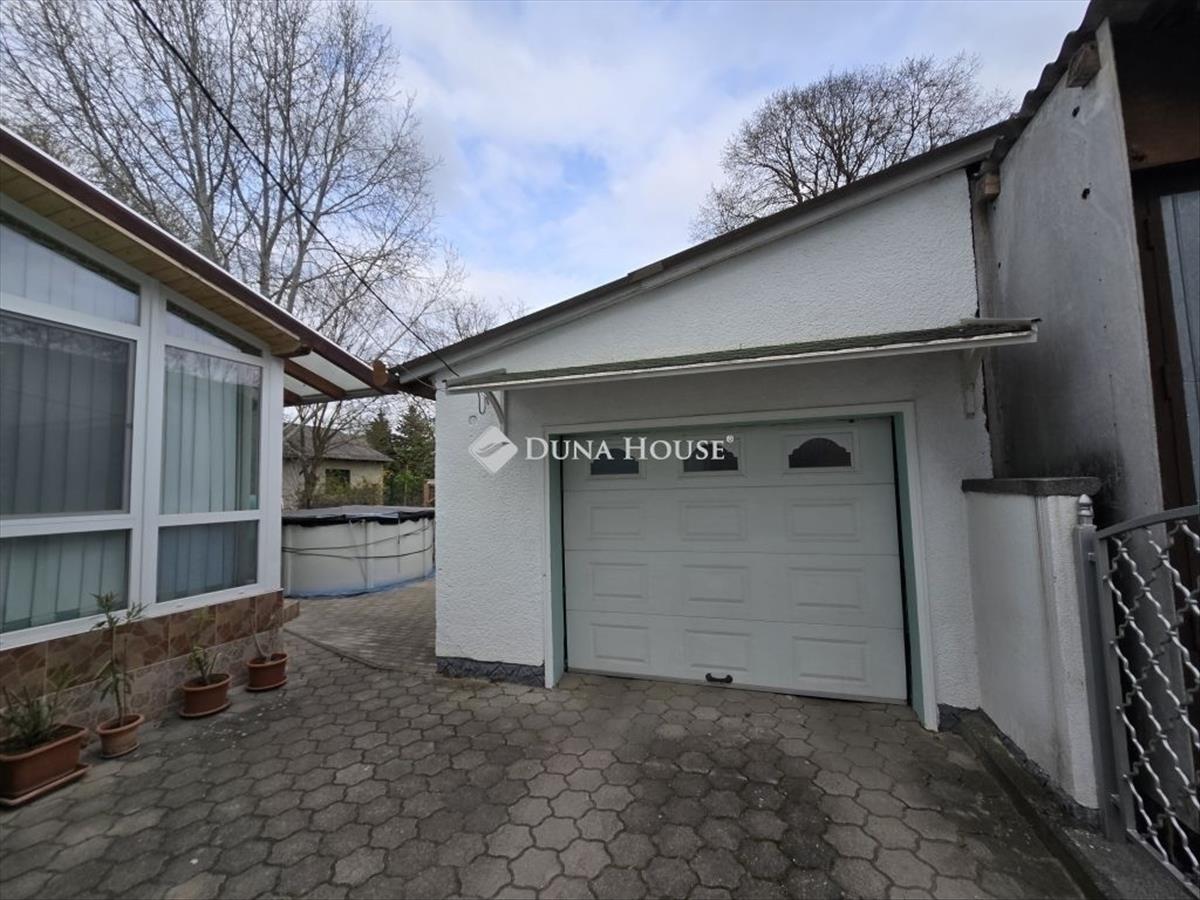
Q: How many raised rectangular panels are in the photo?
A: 9